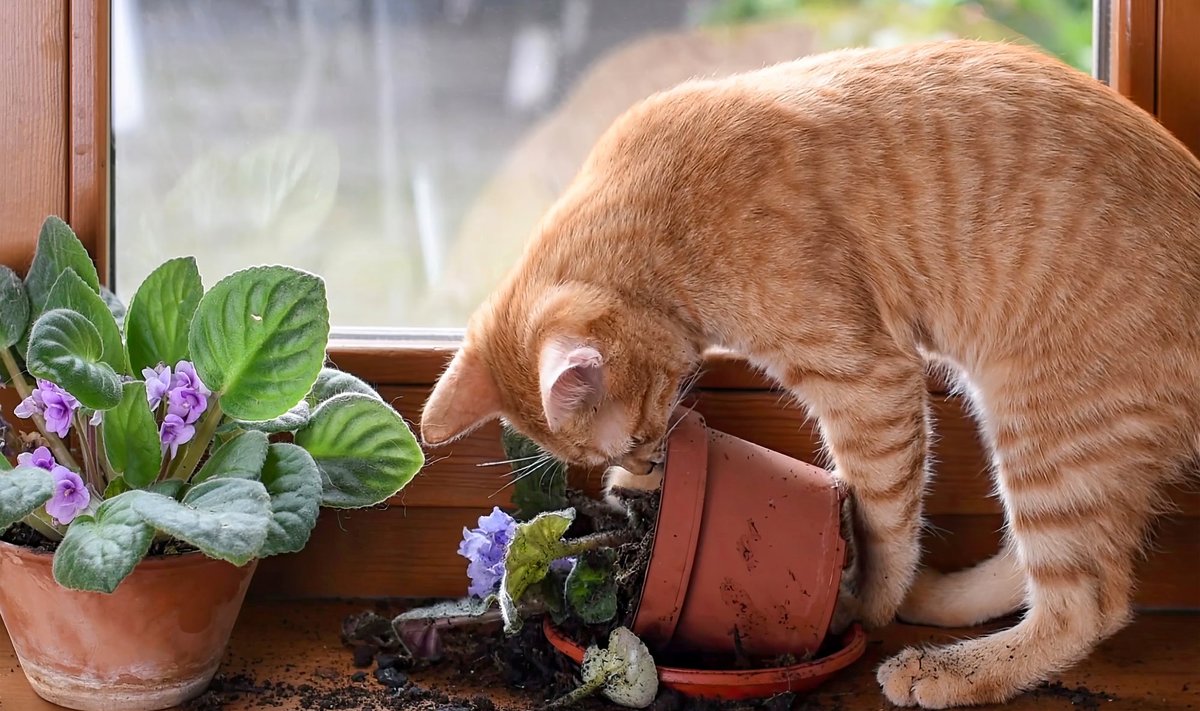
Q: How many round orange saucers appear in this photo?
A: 1